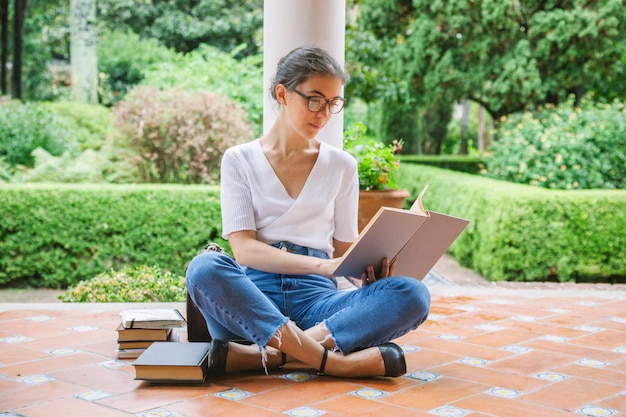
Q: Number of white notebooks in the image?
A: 1